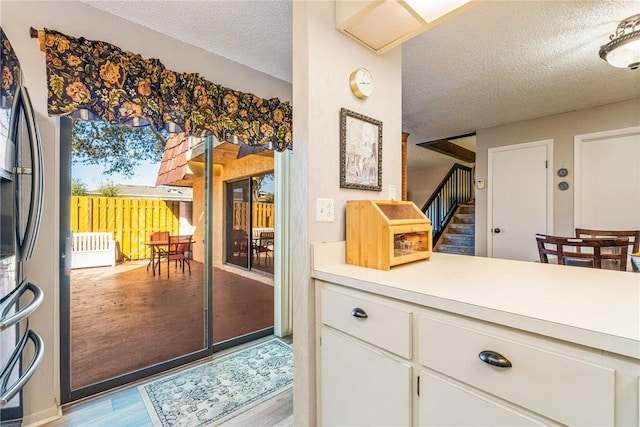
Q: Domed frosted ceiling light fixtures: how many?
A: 1